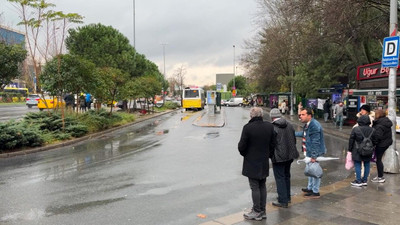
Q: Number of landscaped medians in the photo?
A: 1